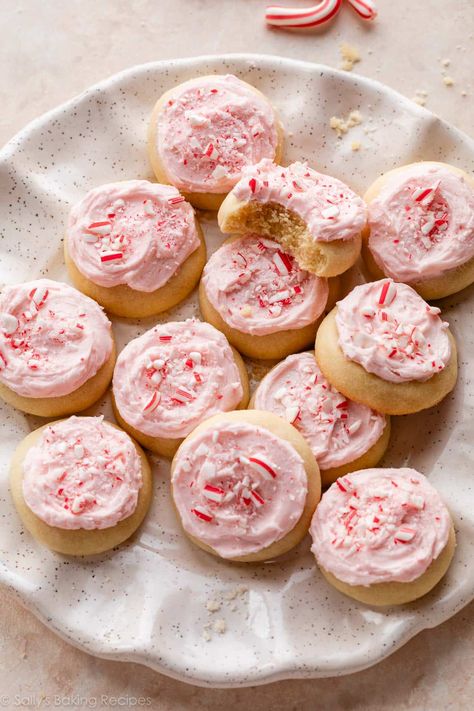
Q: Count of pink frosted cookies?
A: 12